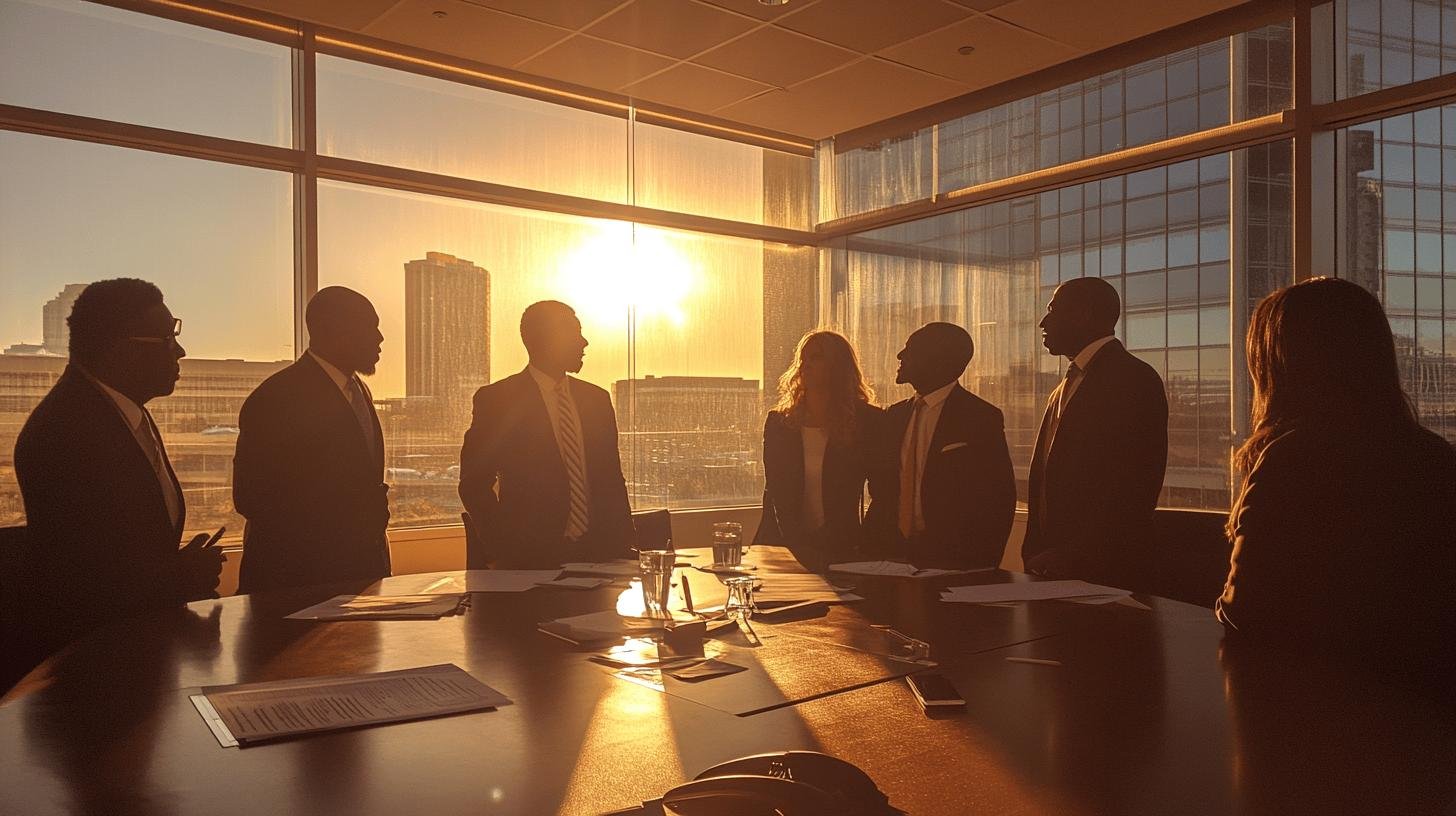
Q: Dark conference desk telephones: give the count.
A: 1